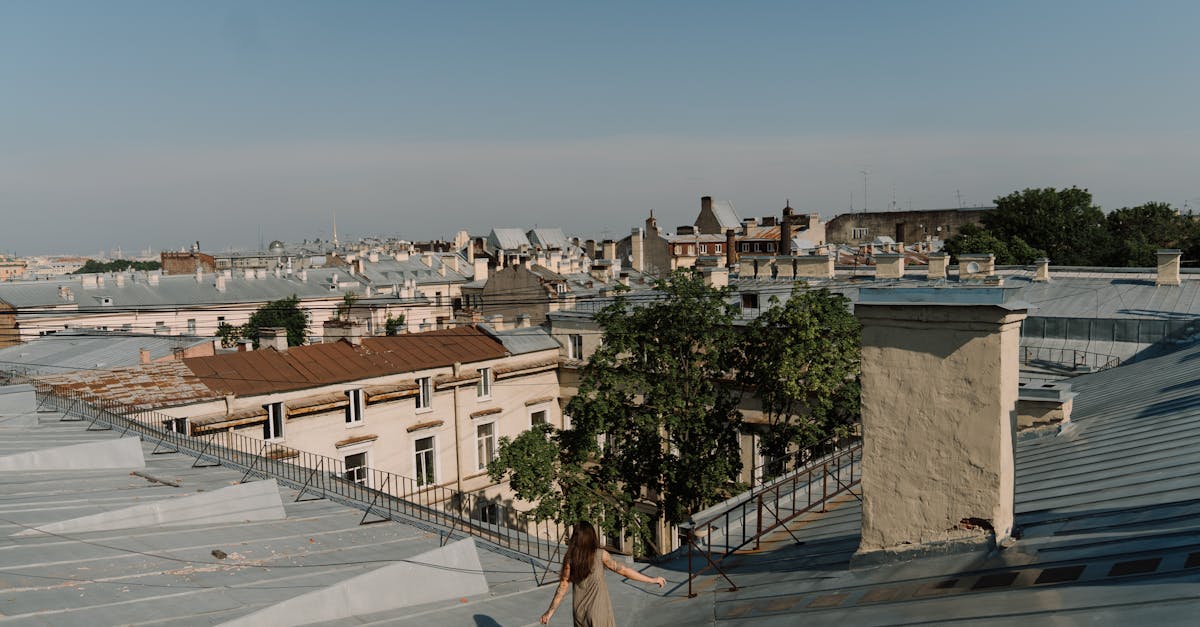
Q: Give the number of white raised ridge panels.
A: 3